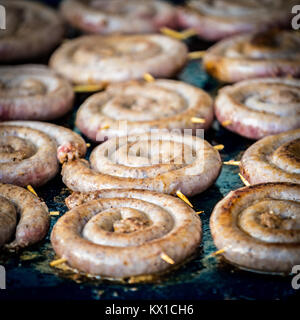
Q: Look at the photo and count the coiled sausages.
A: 14